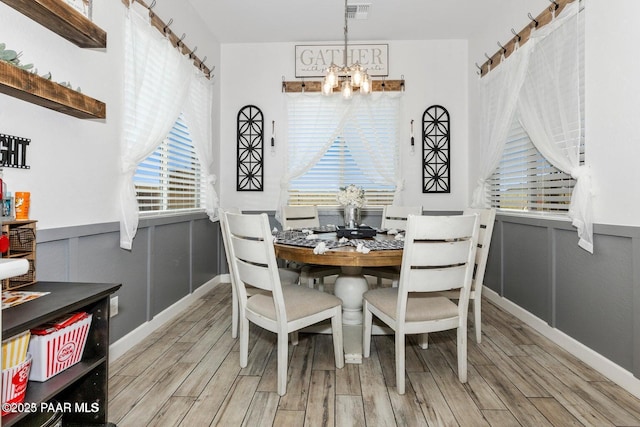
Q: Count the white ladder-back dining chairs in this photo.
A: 6